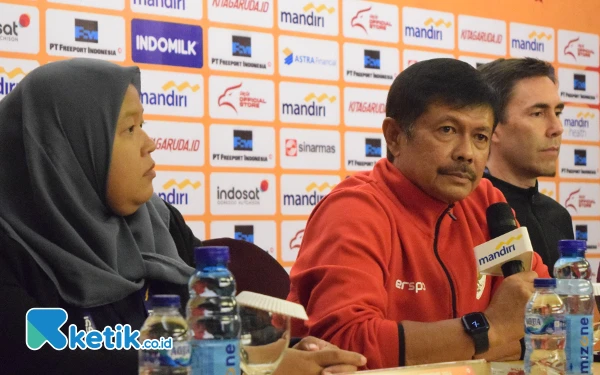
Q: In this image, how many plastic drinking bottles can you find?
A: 4